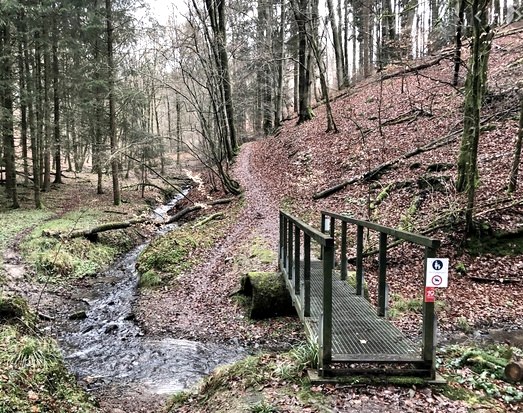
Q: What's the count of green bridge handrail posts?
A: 12